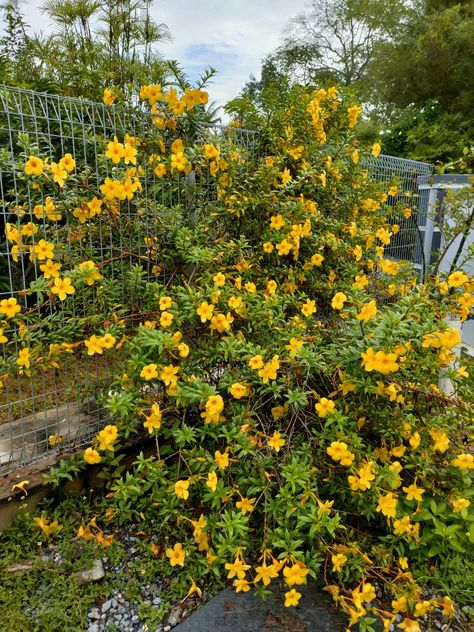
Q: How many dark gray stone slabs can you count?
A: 1